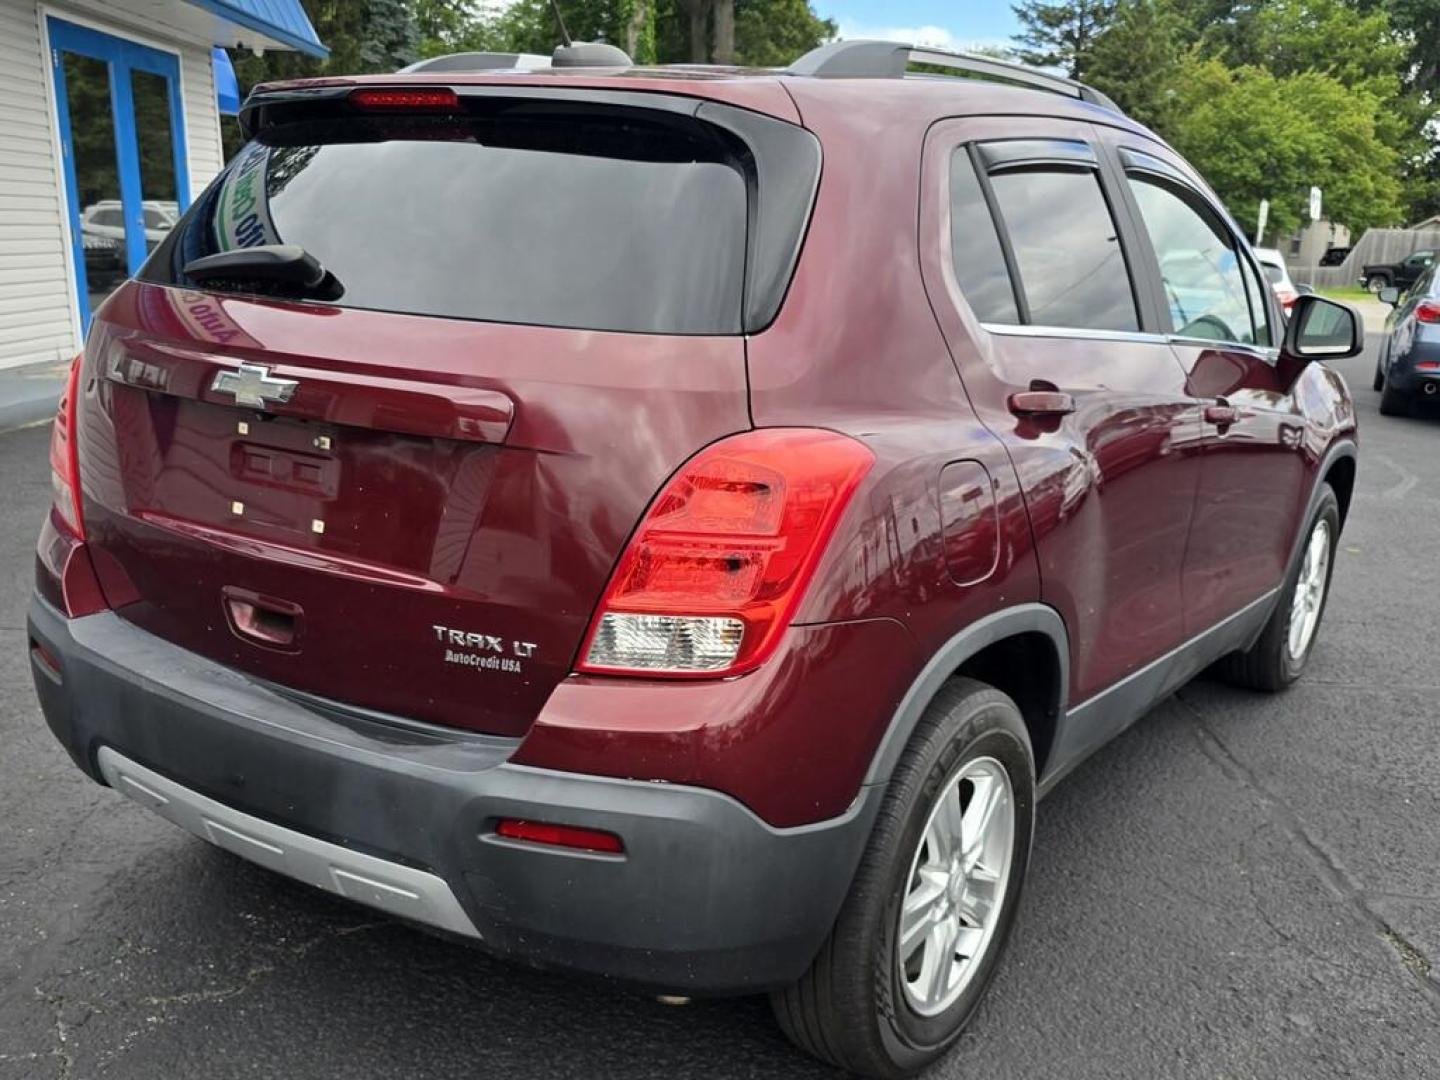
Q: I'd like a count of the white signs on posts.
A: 2